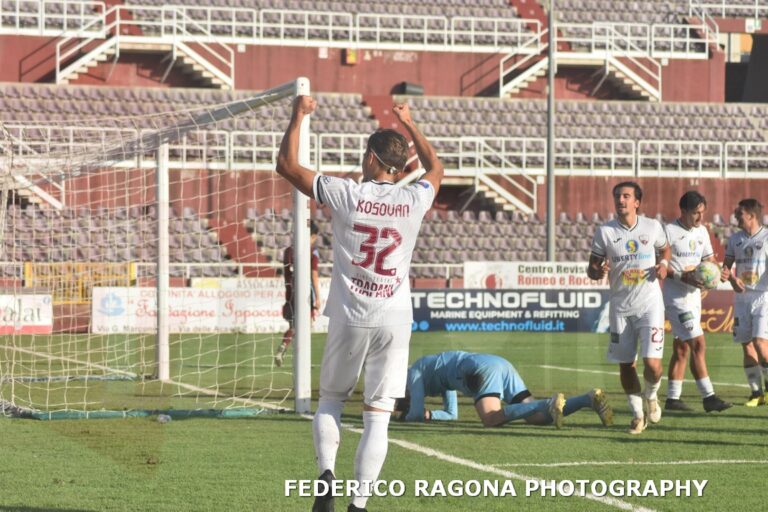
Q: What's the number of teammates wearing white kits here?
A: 4